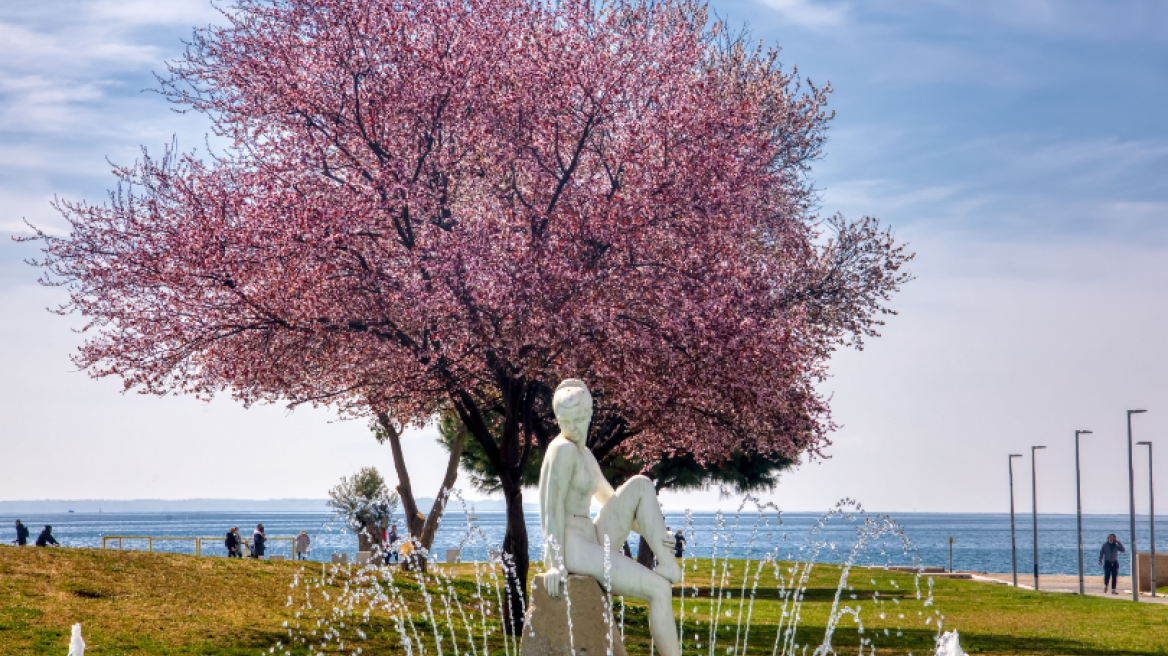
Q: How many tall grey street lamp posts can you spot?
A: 5